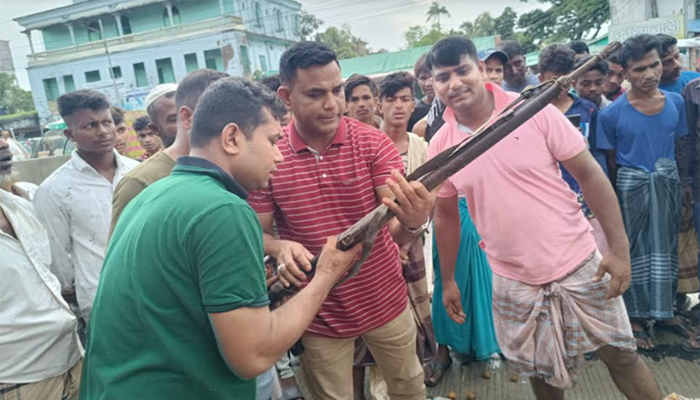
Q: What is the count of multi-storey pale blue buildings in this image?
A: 1